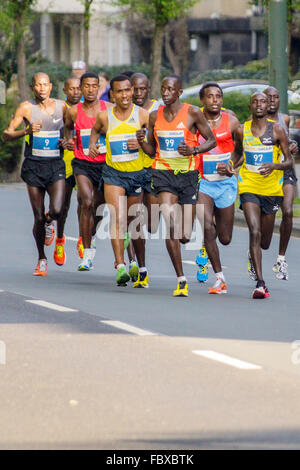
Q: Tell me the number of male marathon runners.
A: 9